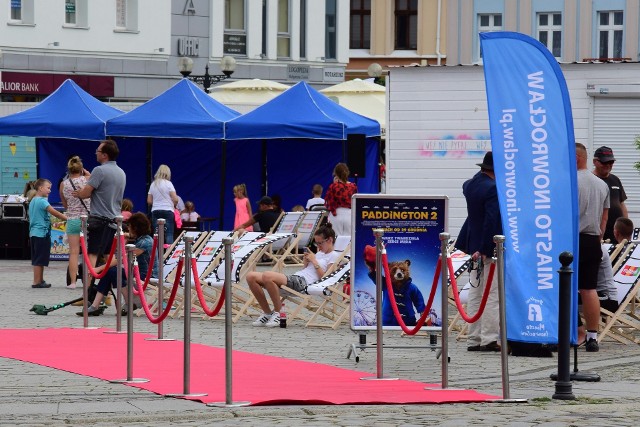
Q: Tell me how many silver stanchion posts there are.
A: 9